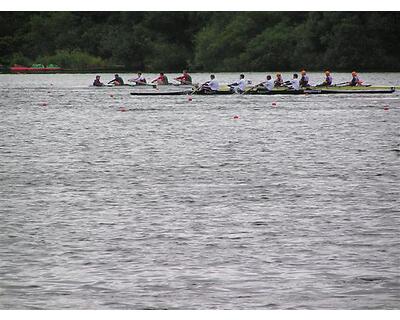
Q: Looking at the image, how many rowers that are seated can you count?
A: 13